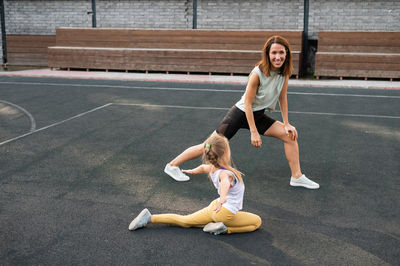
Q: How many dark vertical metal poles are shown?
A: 4